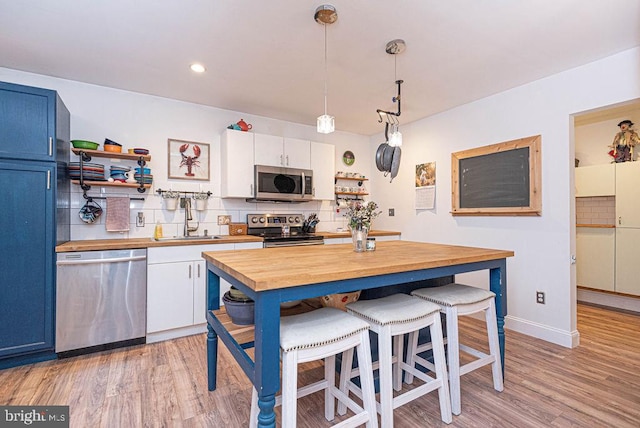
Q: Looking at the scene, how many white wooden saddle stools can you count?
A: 3